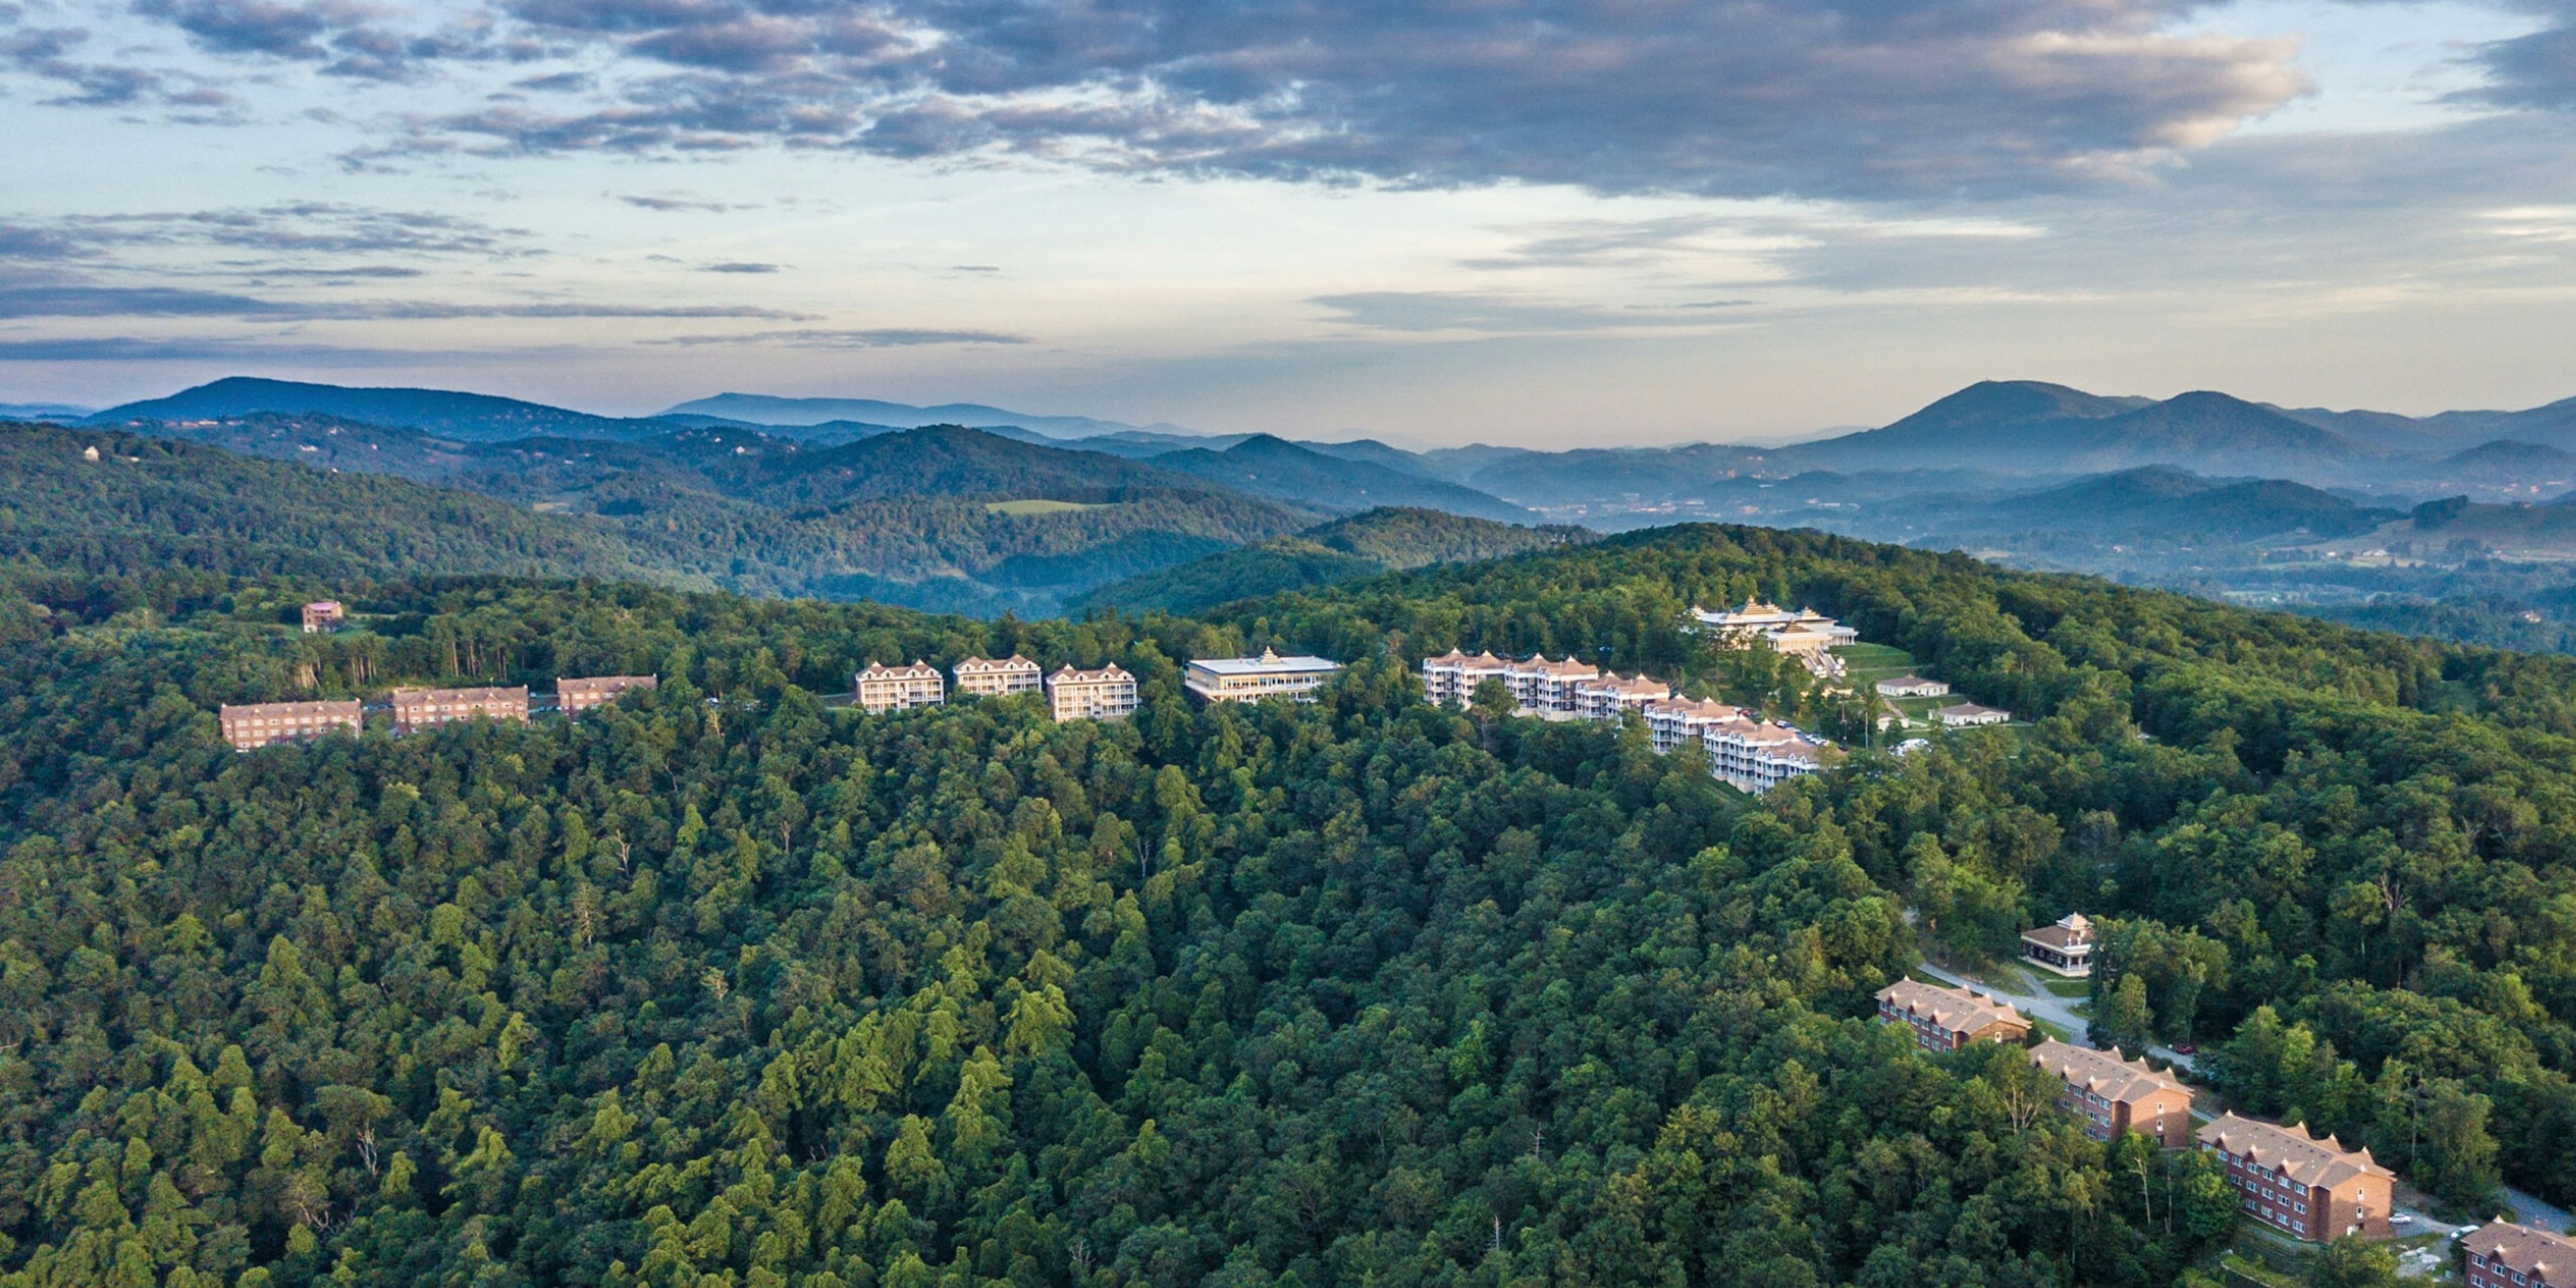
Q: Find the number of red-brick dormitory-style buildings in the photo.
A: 7